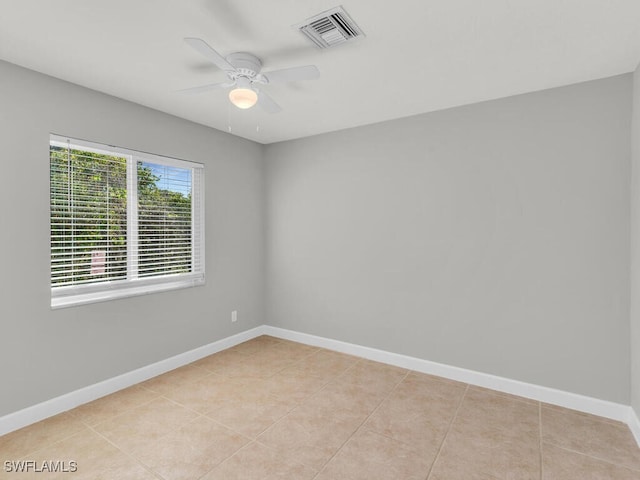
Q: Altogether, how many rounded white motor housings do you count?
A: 1